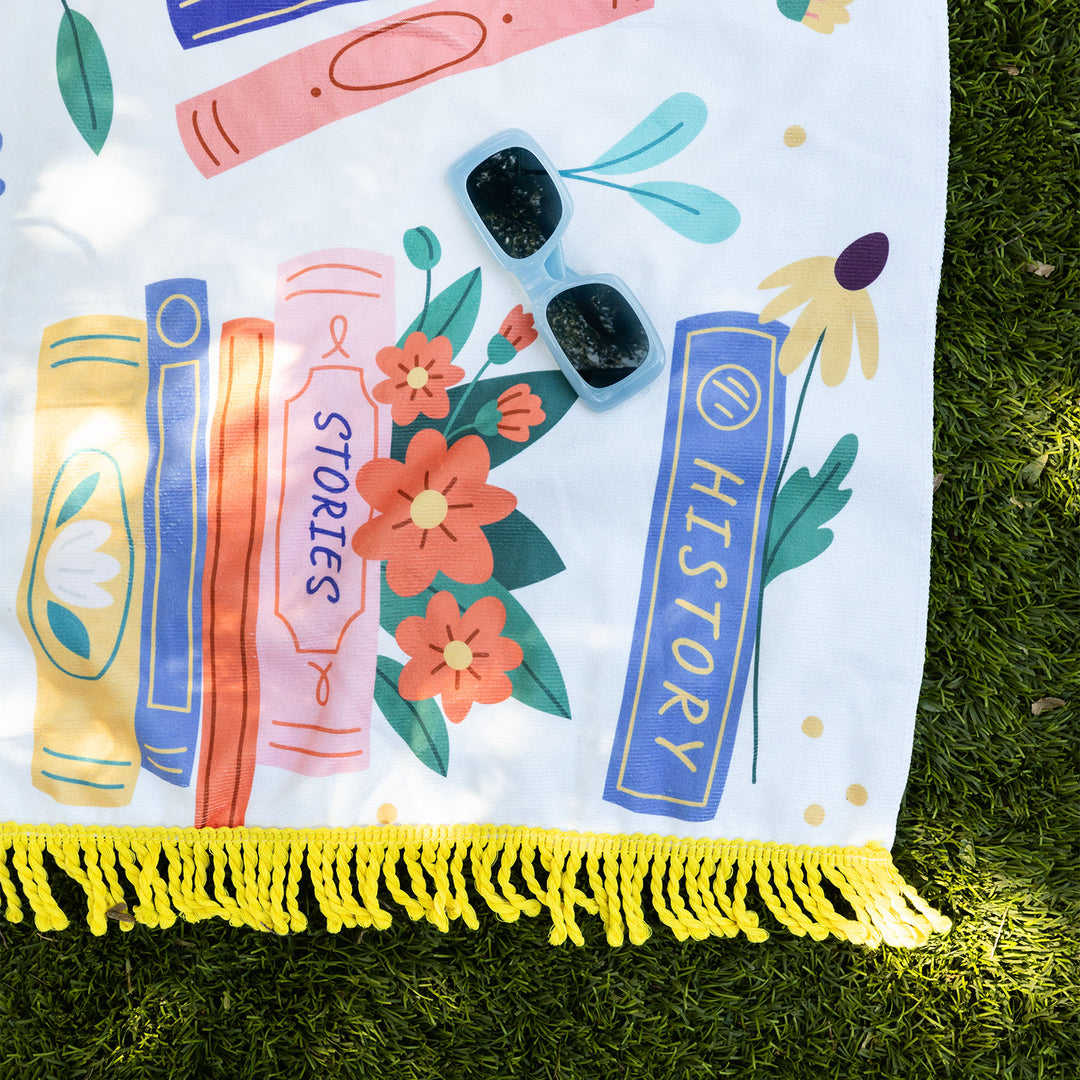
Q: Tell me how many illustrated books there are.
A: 7